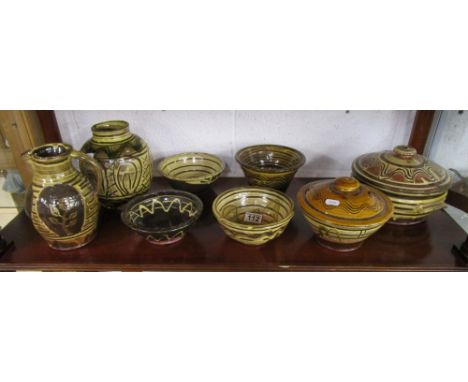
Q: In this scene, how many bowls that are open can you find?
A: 4